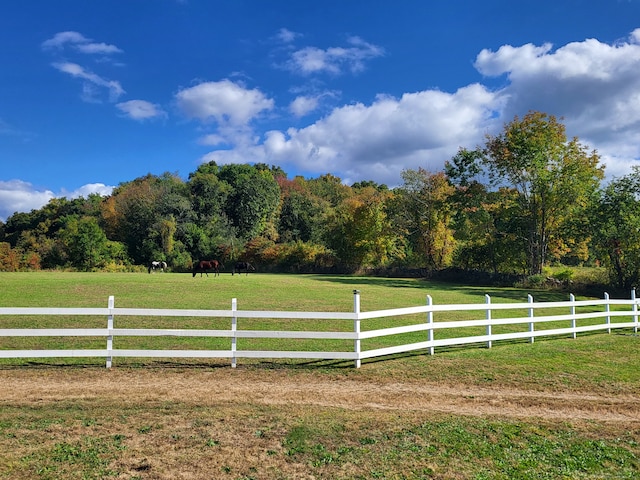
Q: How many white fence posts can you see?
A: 9